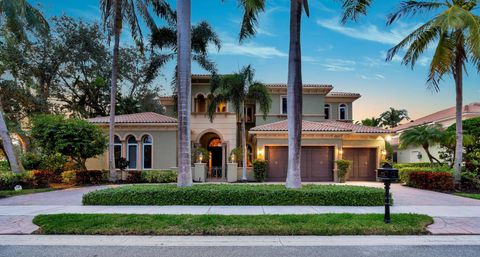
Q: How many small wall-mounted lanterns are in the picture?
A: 3